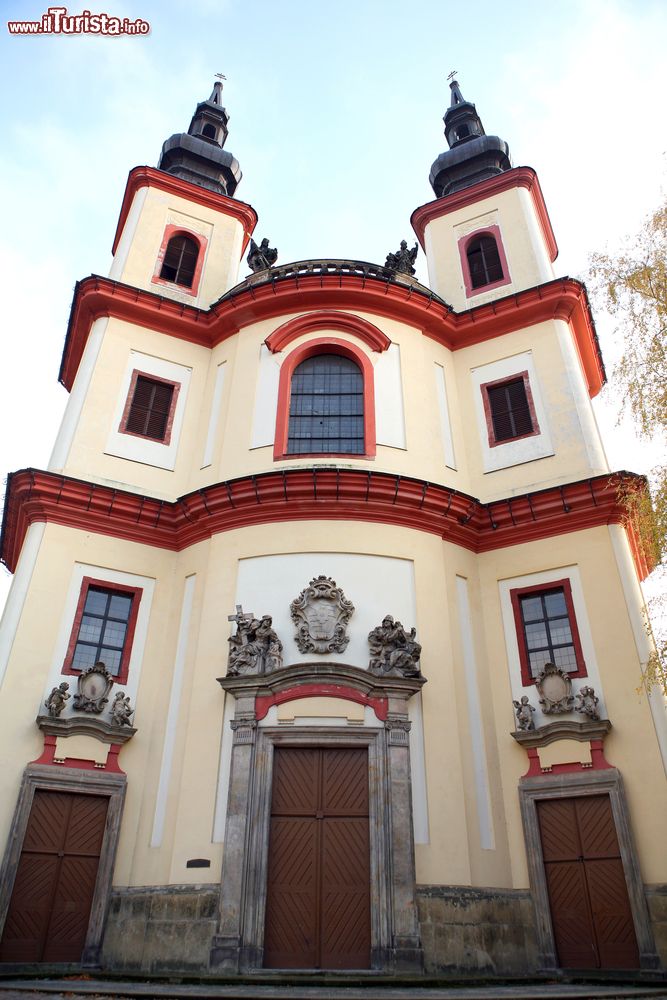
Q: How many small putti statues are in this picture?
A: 4